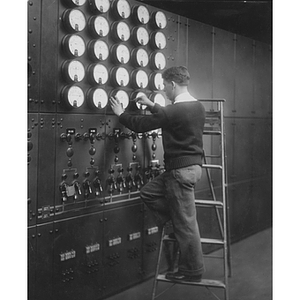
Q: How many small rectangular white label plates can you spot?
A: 5